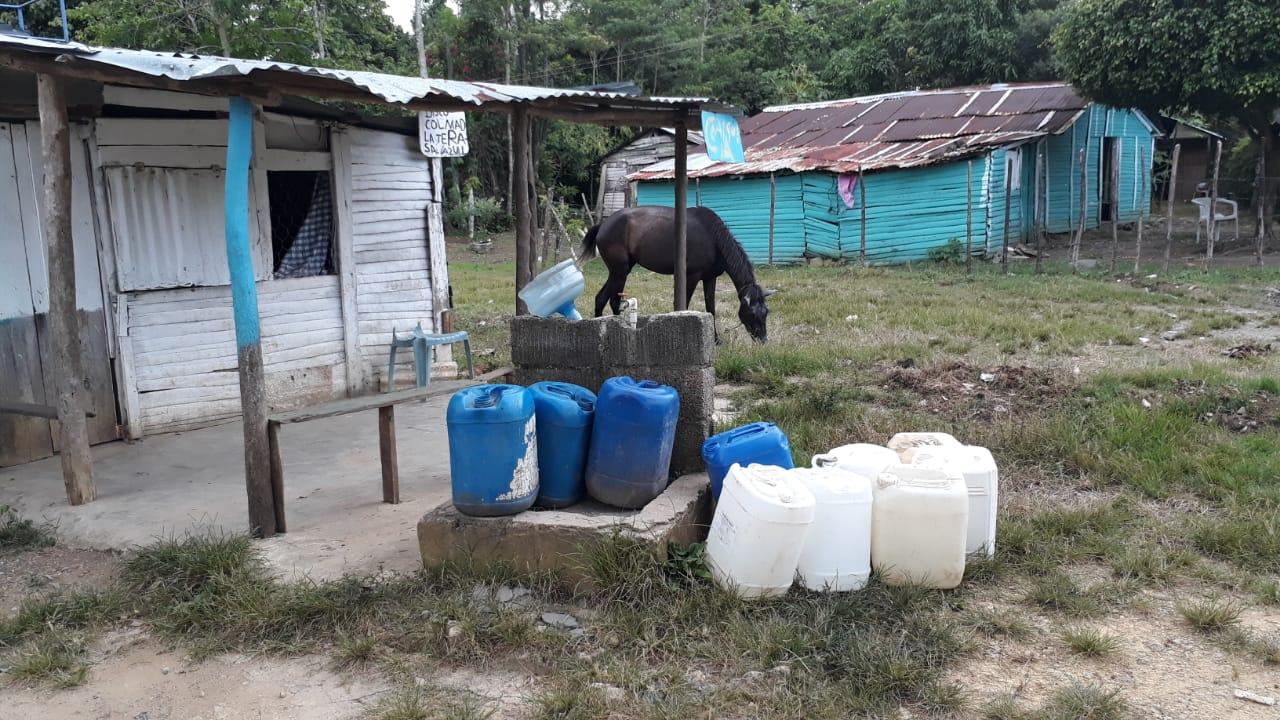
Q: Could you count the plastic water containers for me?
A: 10